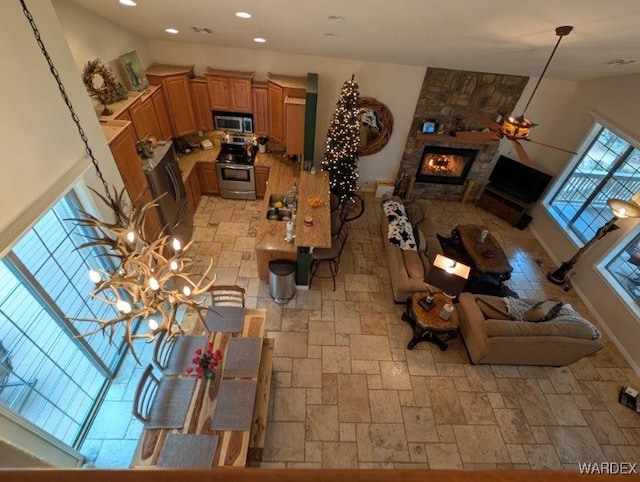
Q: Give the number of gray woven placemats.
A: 6